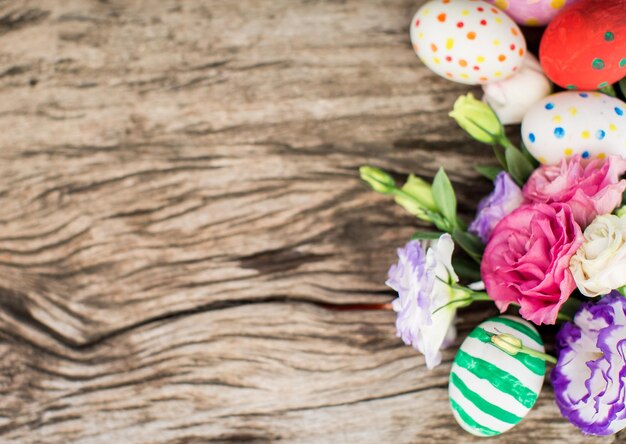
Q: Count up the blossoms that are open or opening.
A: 6